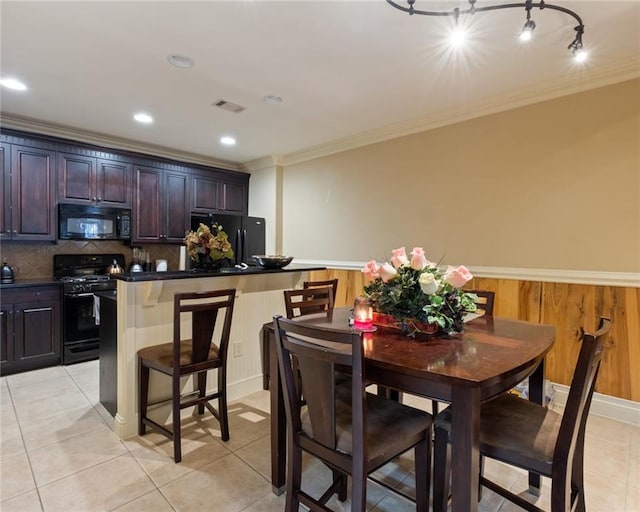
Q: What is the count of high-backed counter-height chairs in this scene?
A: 6